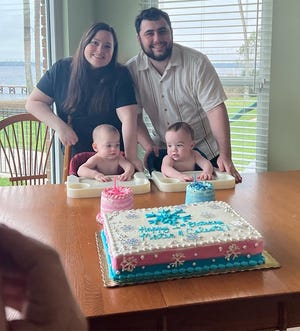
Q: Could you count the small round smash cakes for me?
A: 2